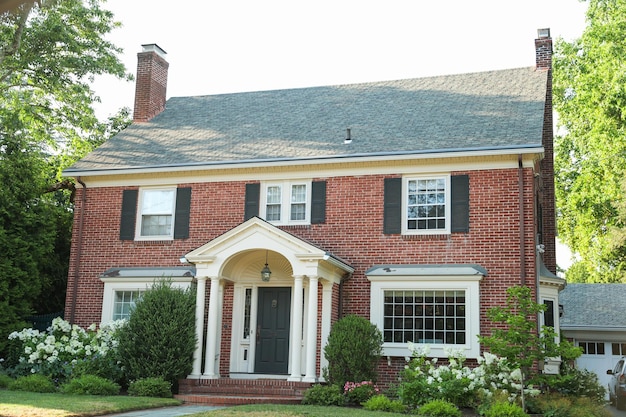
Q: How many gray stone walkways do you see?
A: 1